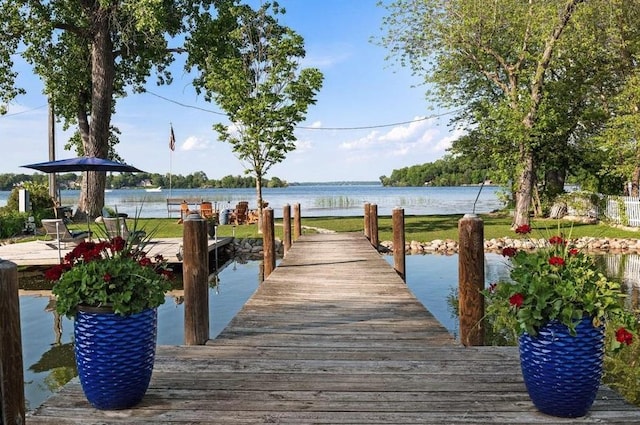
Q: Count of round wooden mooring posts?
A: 9